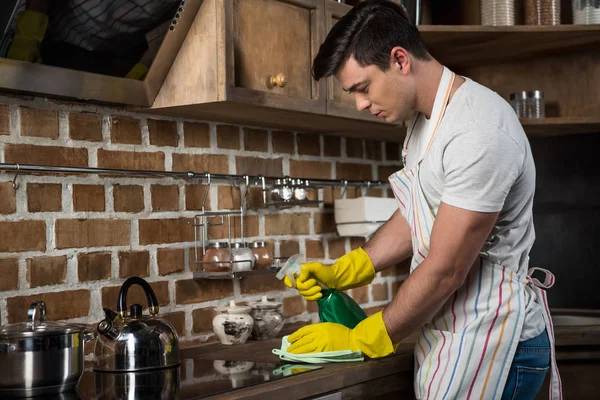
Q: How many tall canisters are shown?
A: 3